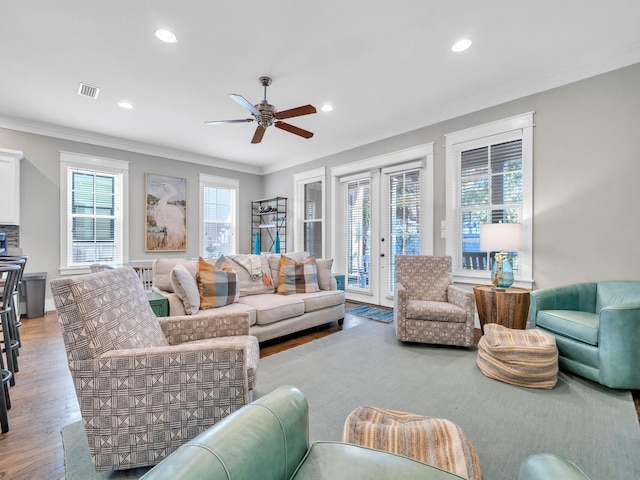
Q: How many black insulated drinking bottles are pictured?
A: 0